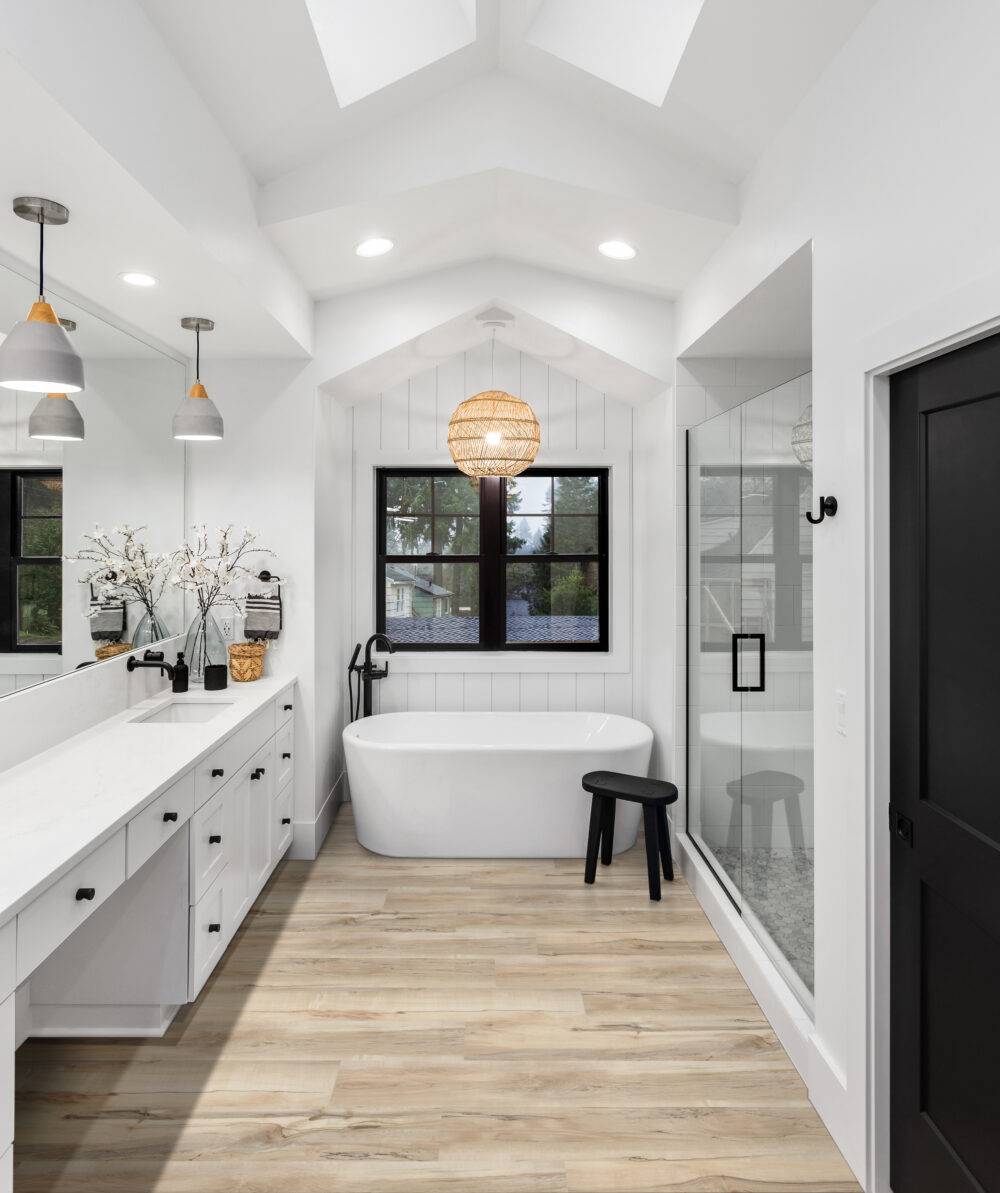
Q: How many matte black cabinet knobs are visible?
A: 10